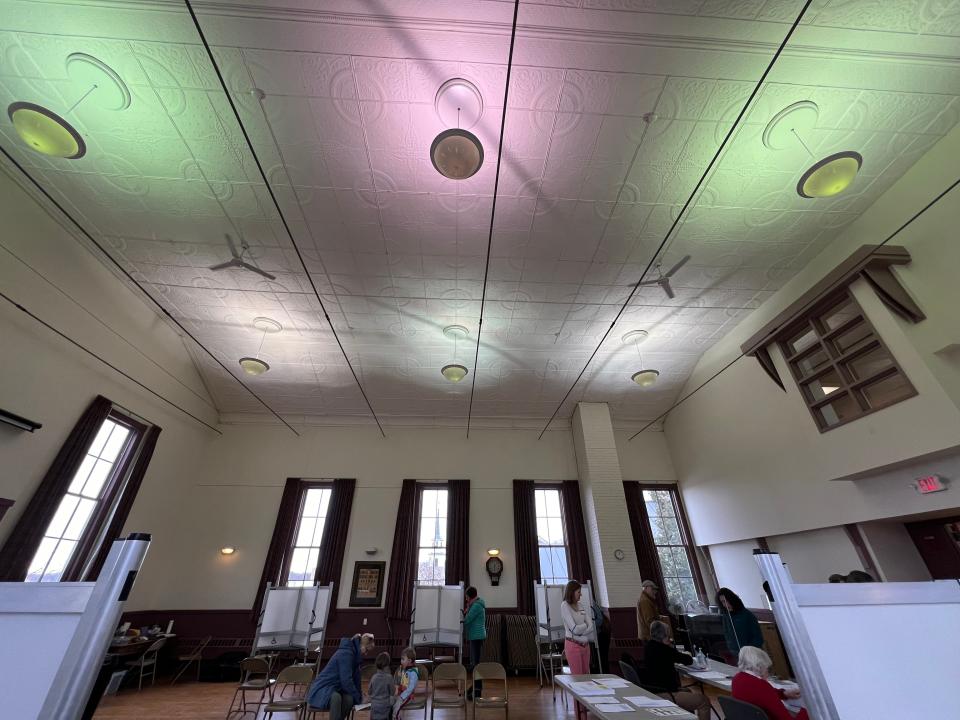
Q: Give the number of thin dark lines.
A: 6